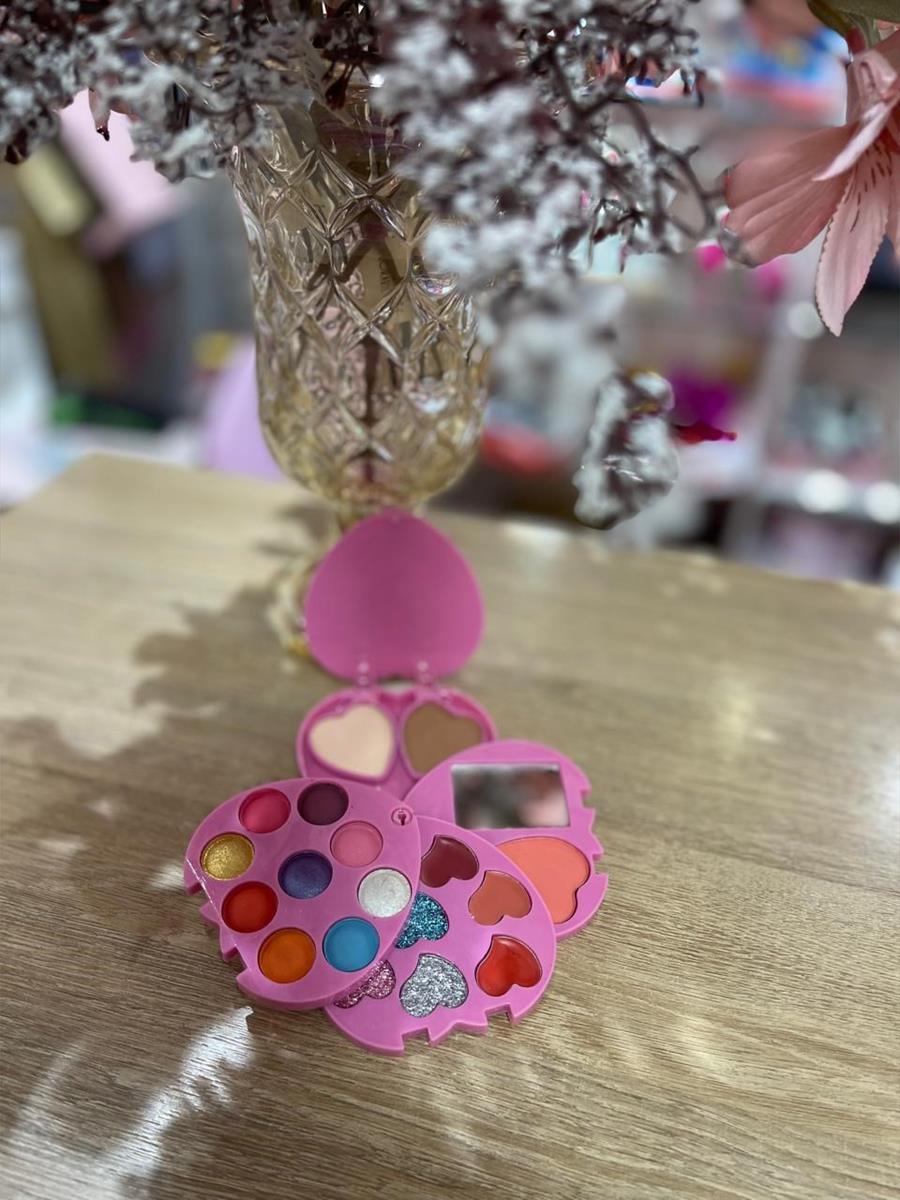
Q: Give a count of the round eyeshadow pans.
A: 9